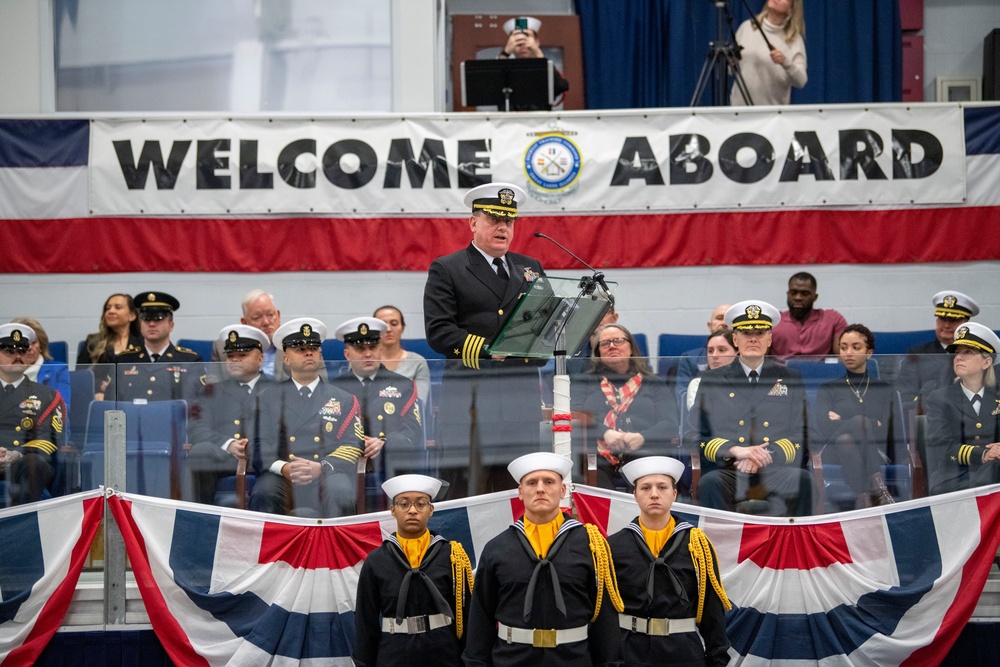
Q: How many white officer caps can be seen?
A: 8